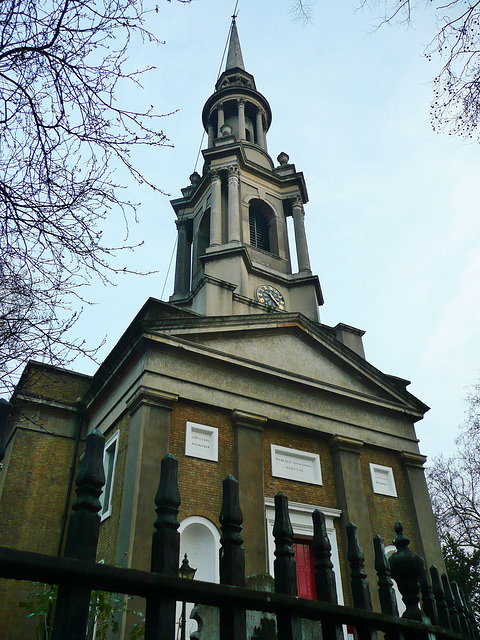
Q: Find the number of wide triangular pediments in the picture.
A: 1